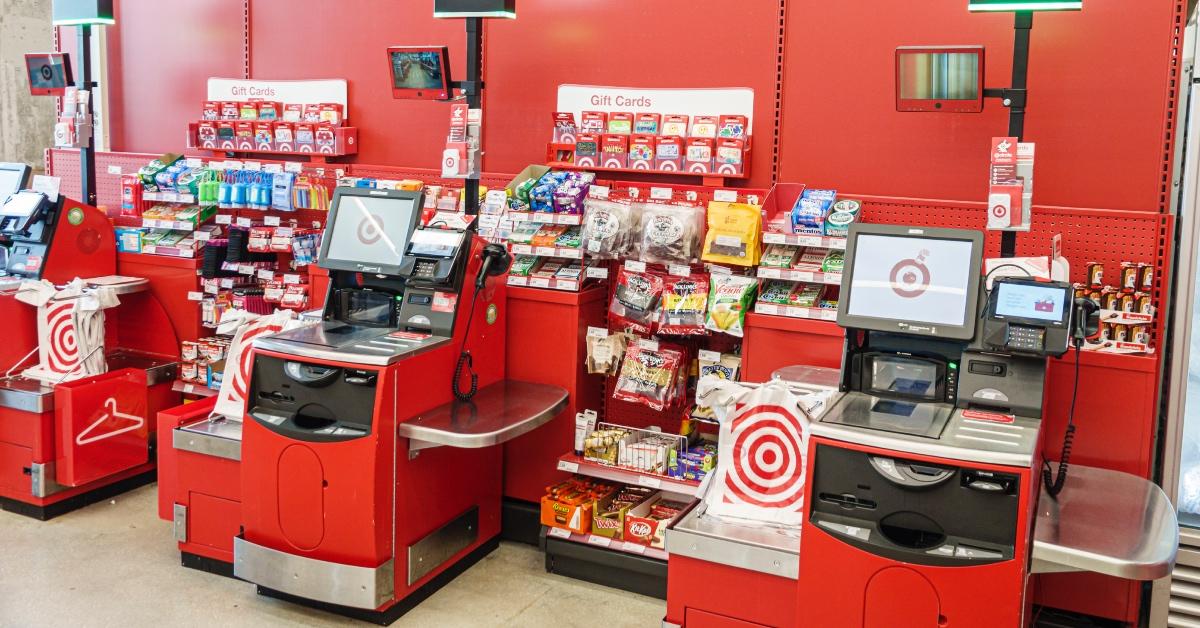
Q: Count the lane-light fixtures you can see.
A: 3